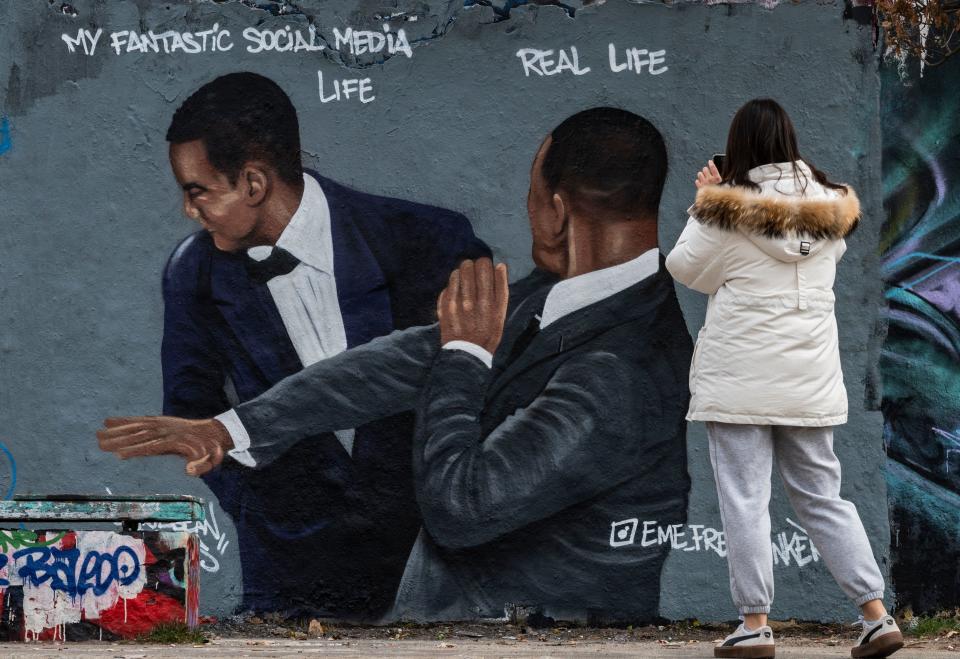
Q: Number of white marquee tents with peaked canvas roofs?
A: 0